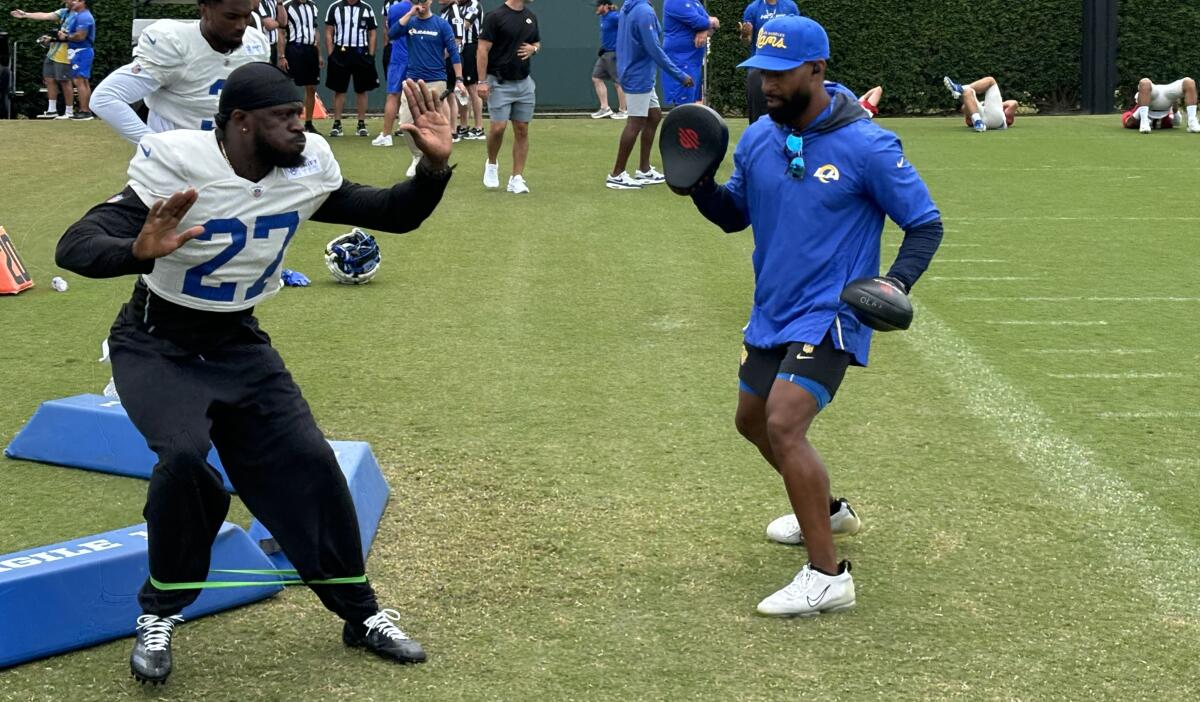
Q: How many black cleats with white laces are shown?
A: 2